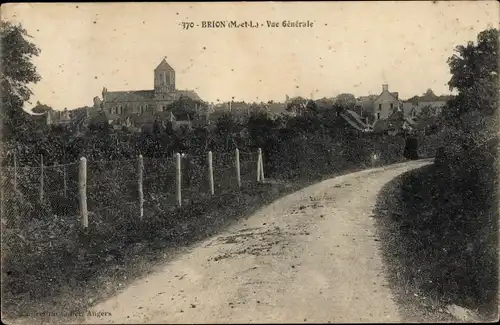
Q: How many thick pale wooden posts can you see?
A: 6